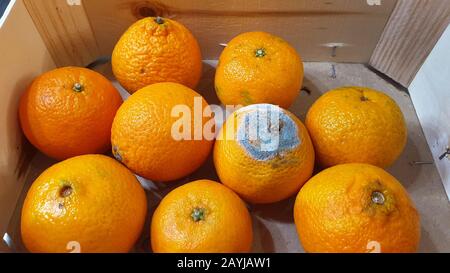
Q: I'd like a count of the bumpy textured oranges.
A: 9